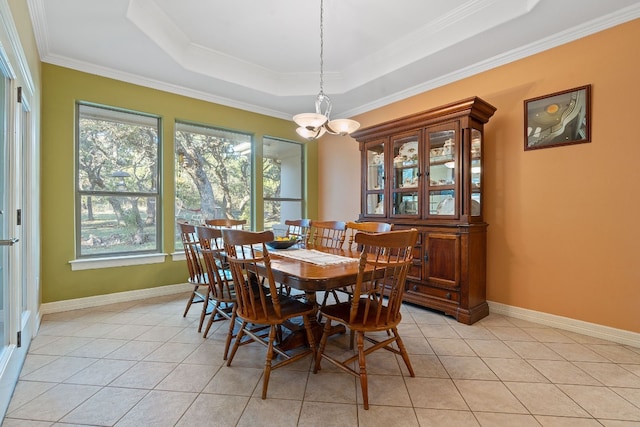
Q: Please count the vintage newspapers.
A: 0